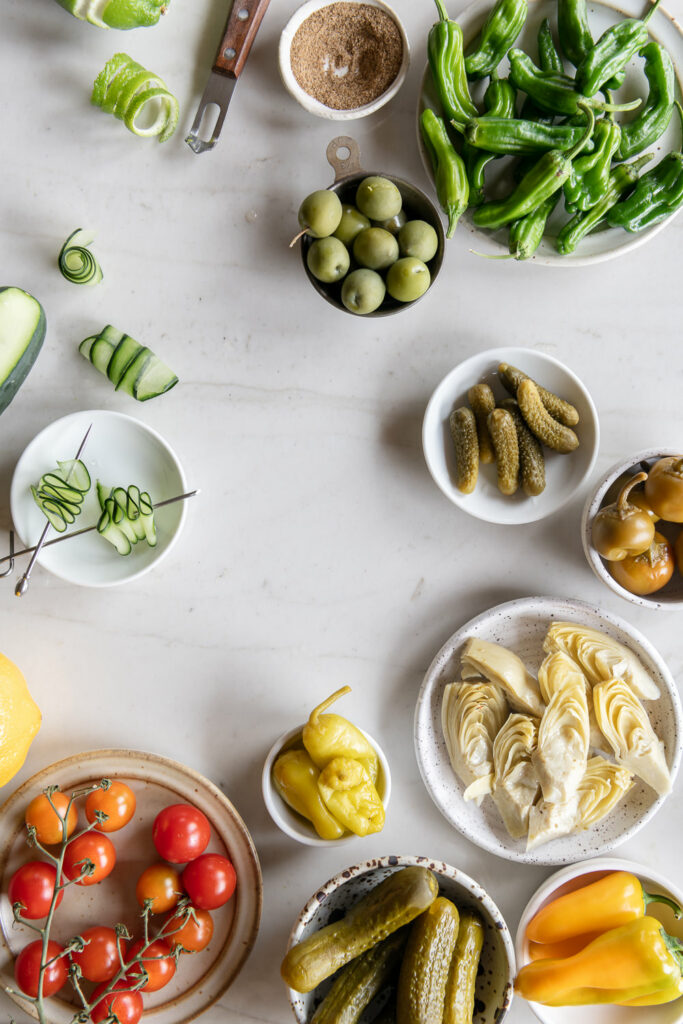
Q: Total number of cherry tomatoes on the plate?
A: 12